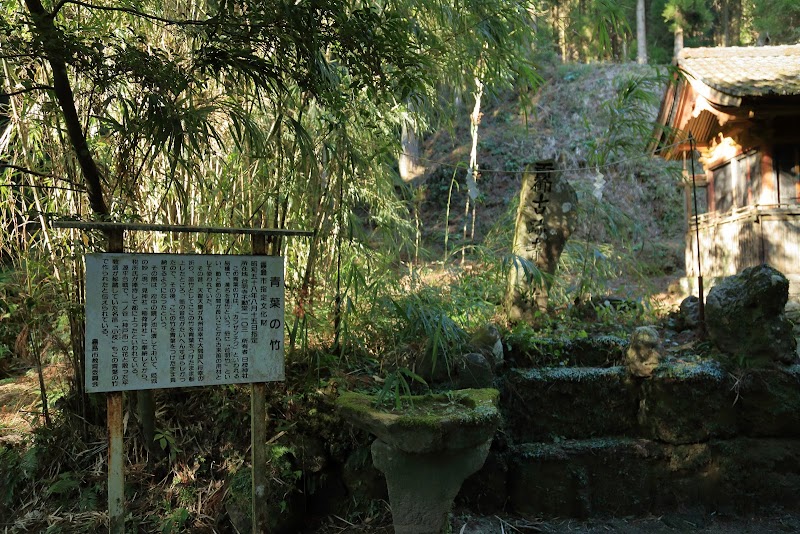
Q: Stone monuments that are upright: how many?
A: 1